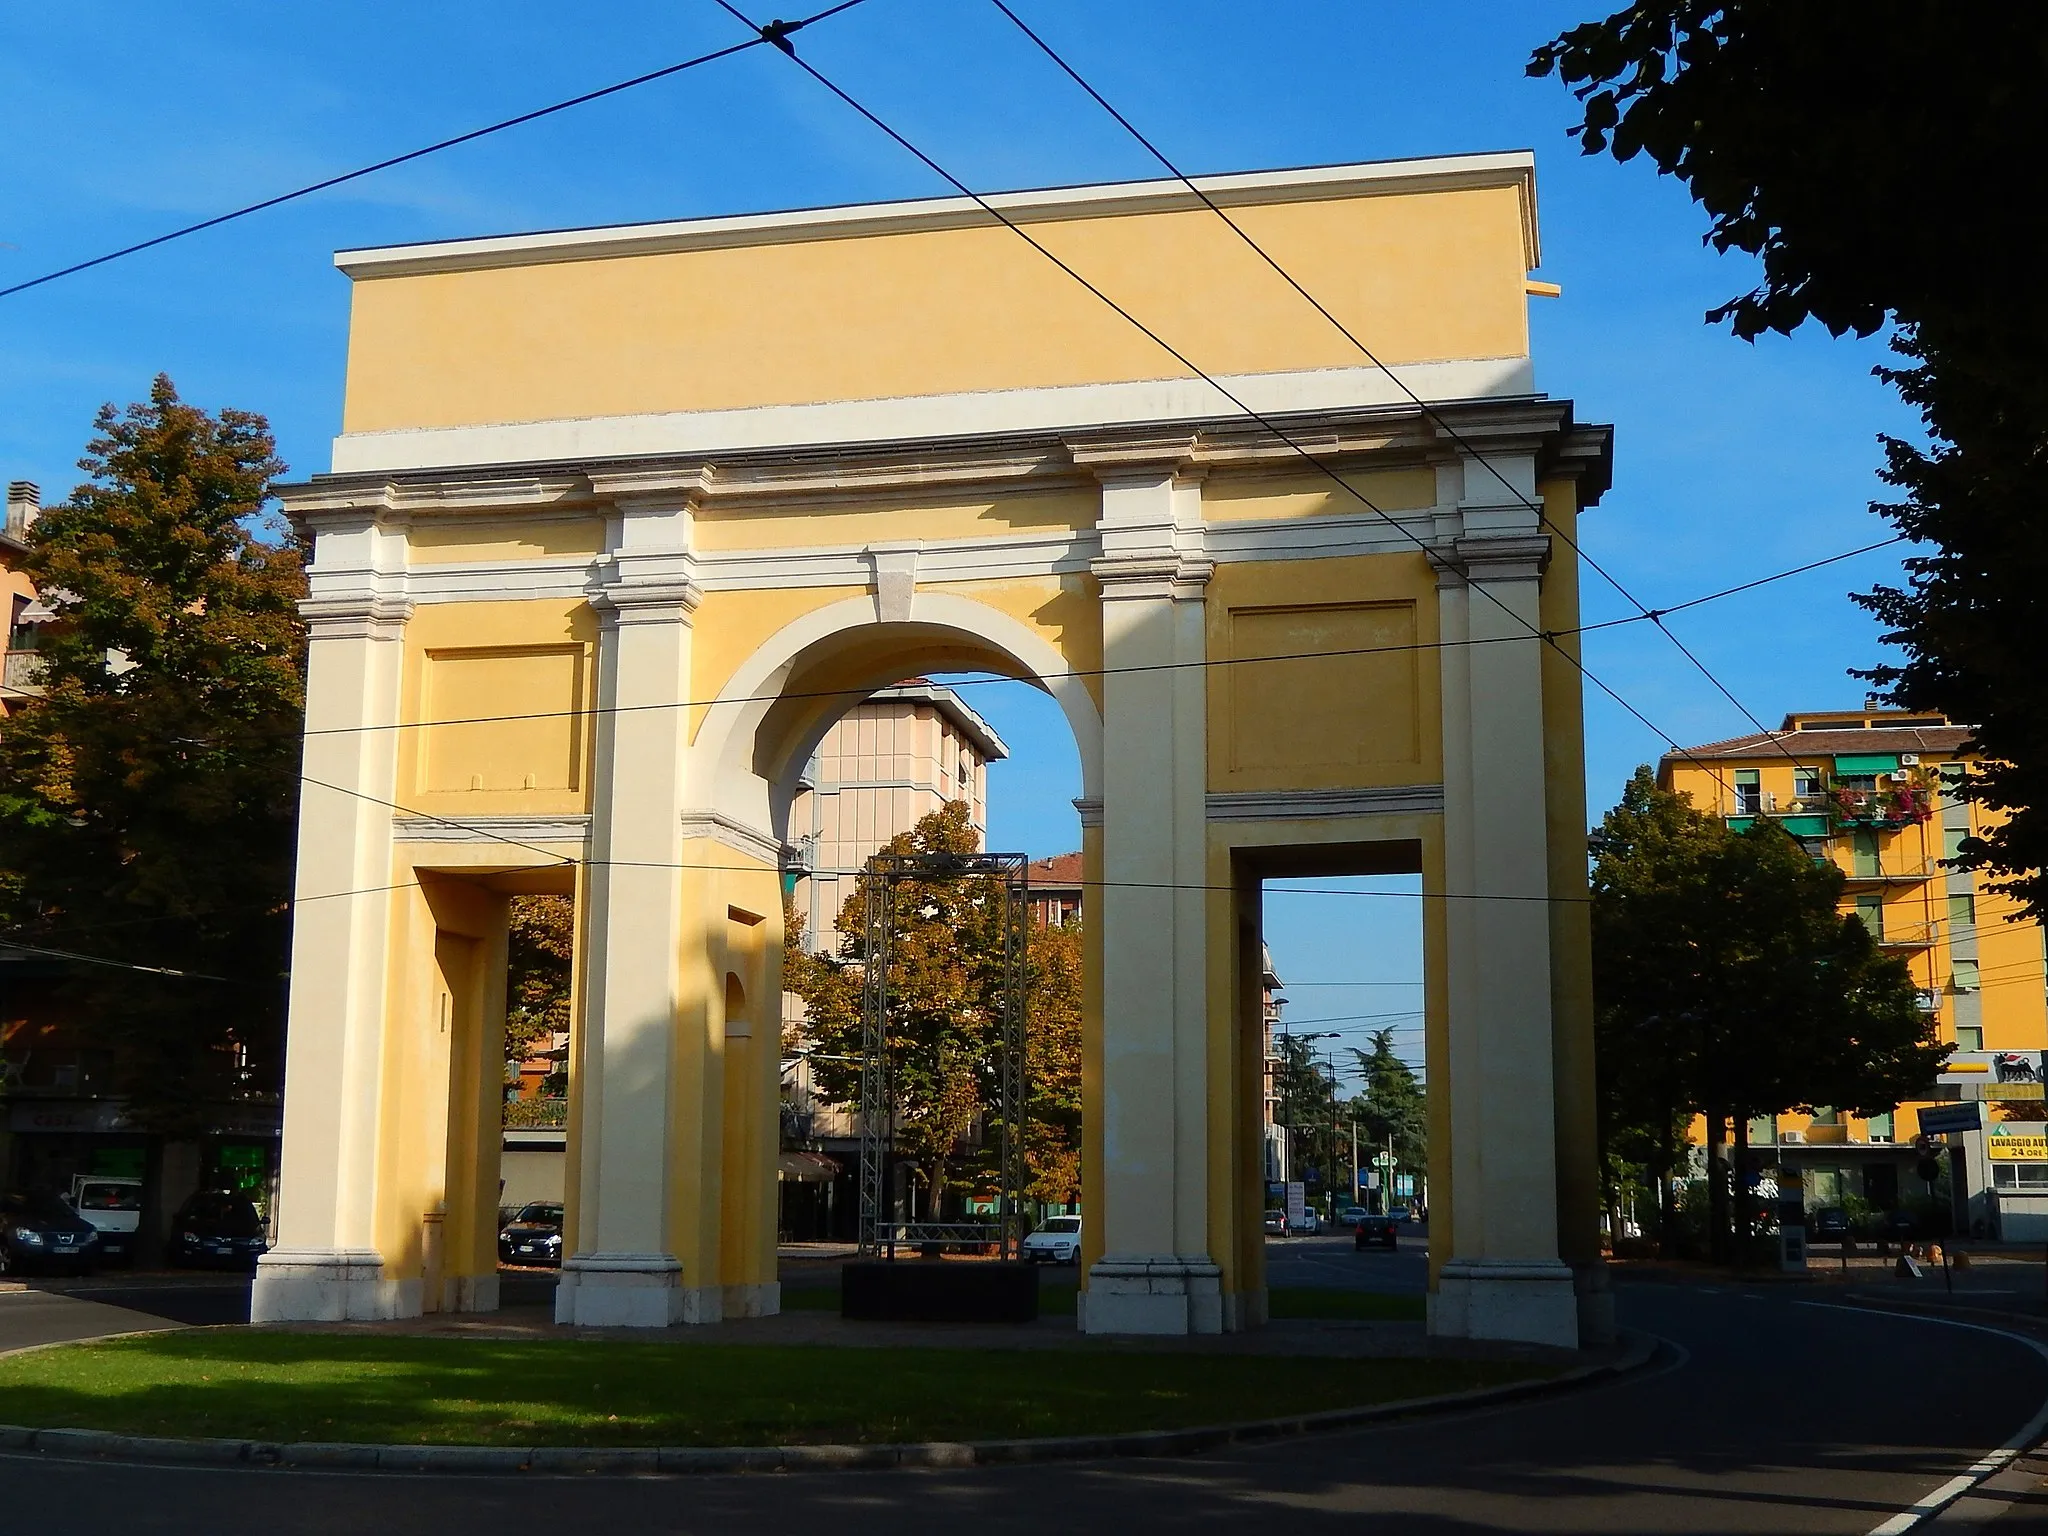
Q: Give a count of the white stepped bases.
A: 4